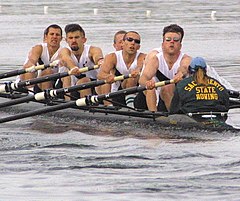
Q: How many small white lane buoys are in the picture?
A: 4